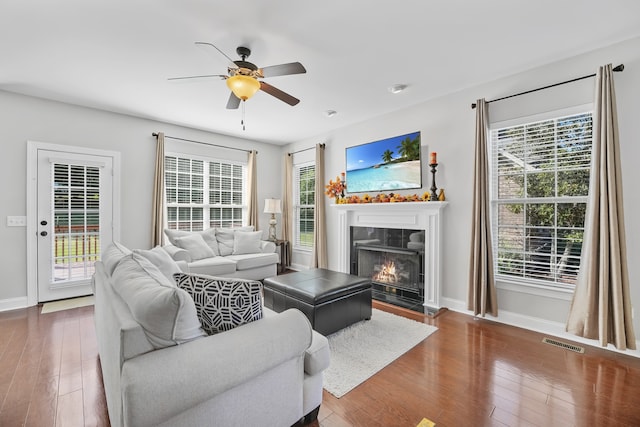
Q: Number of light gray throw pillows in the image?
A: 3